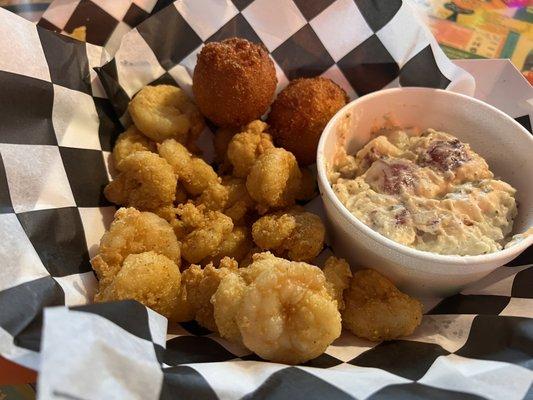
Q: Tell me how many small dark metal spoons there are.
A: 0